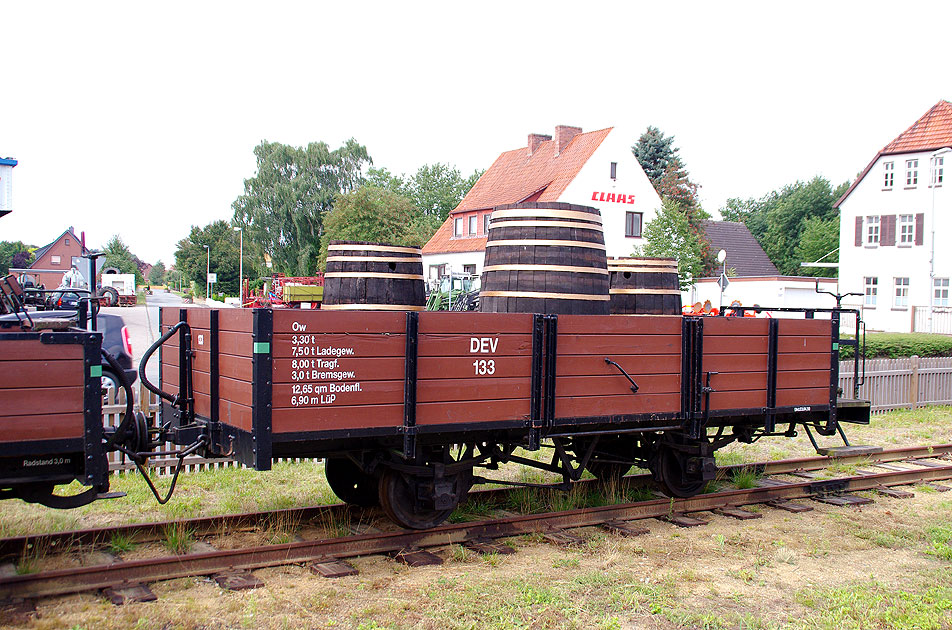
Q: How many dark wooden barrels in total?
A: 3